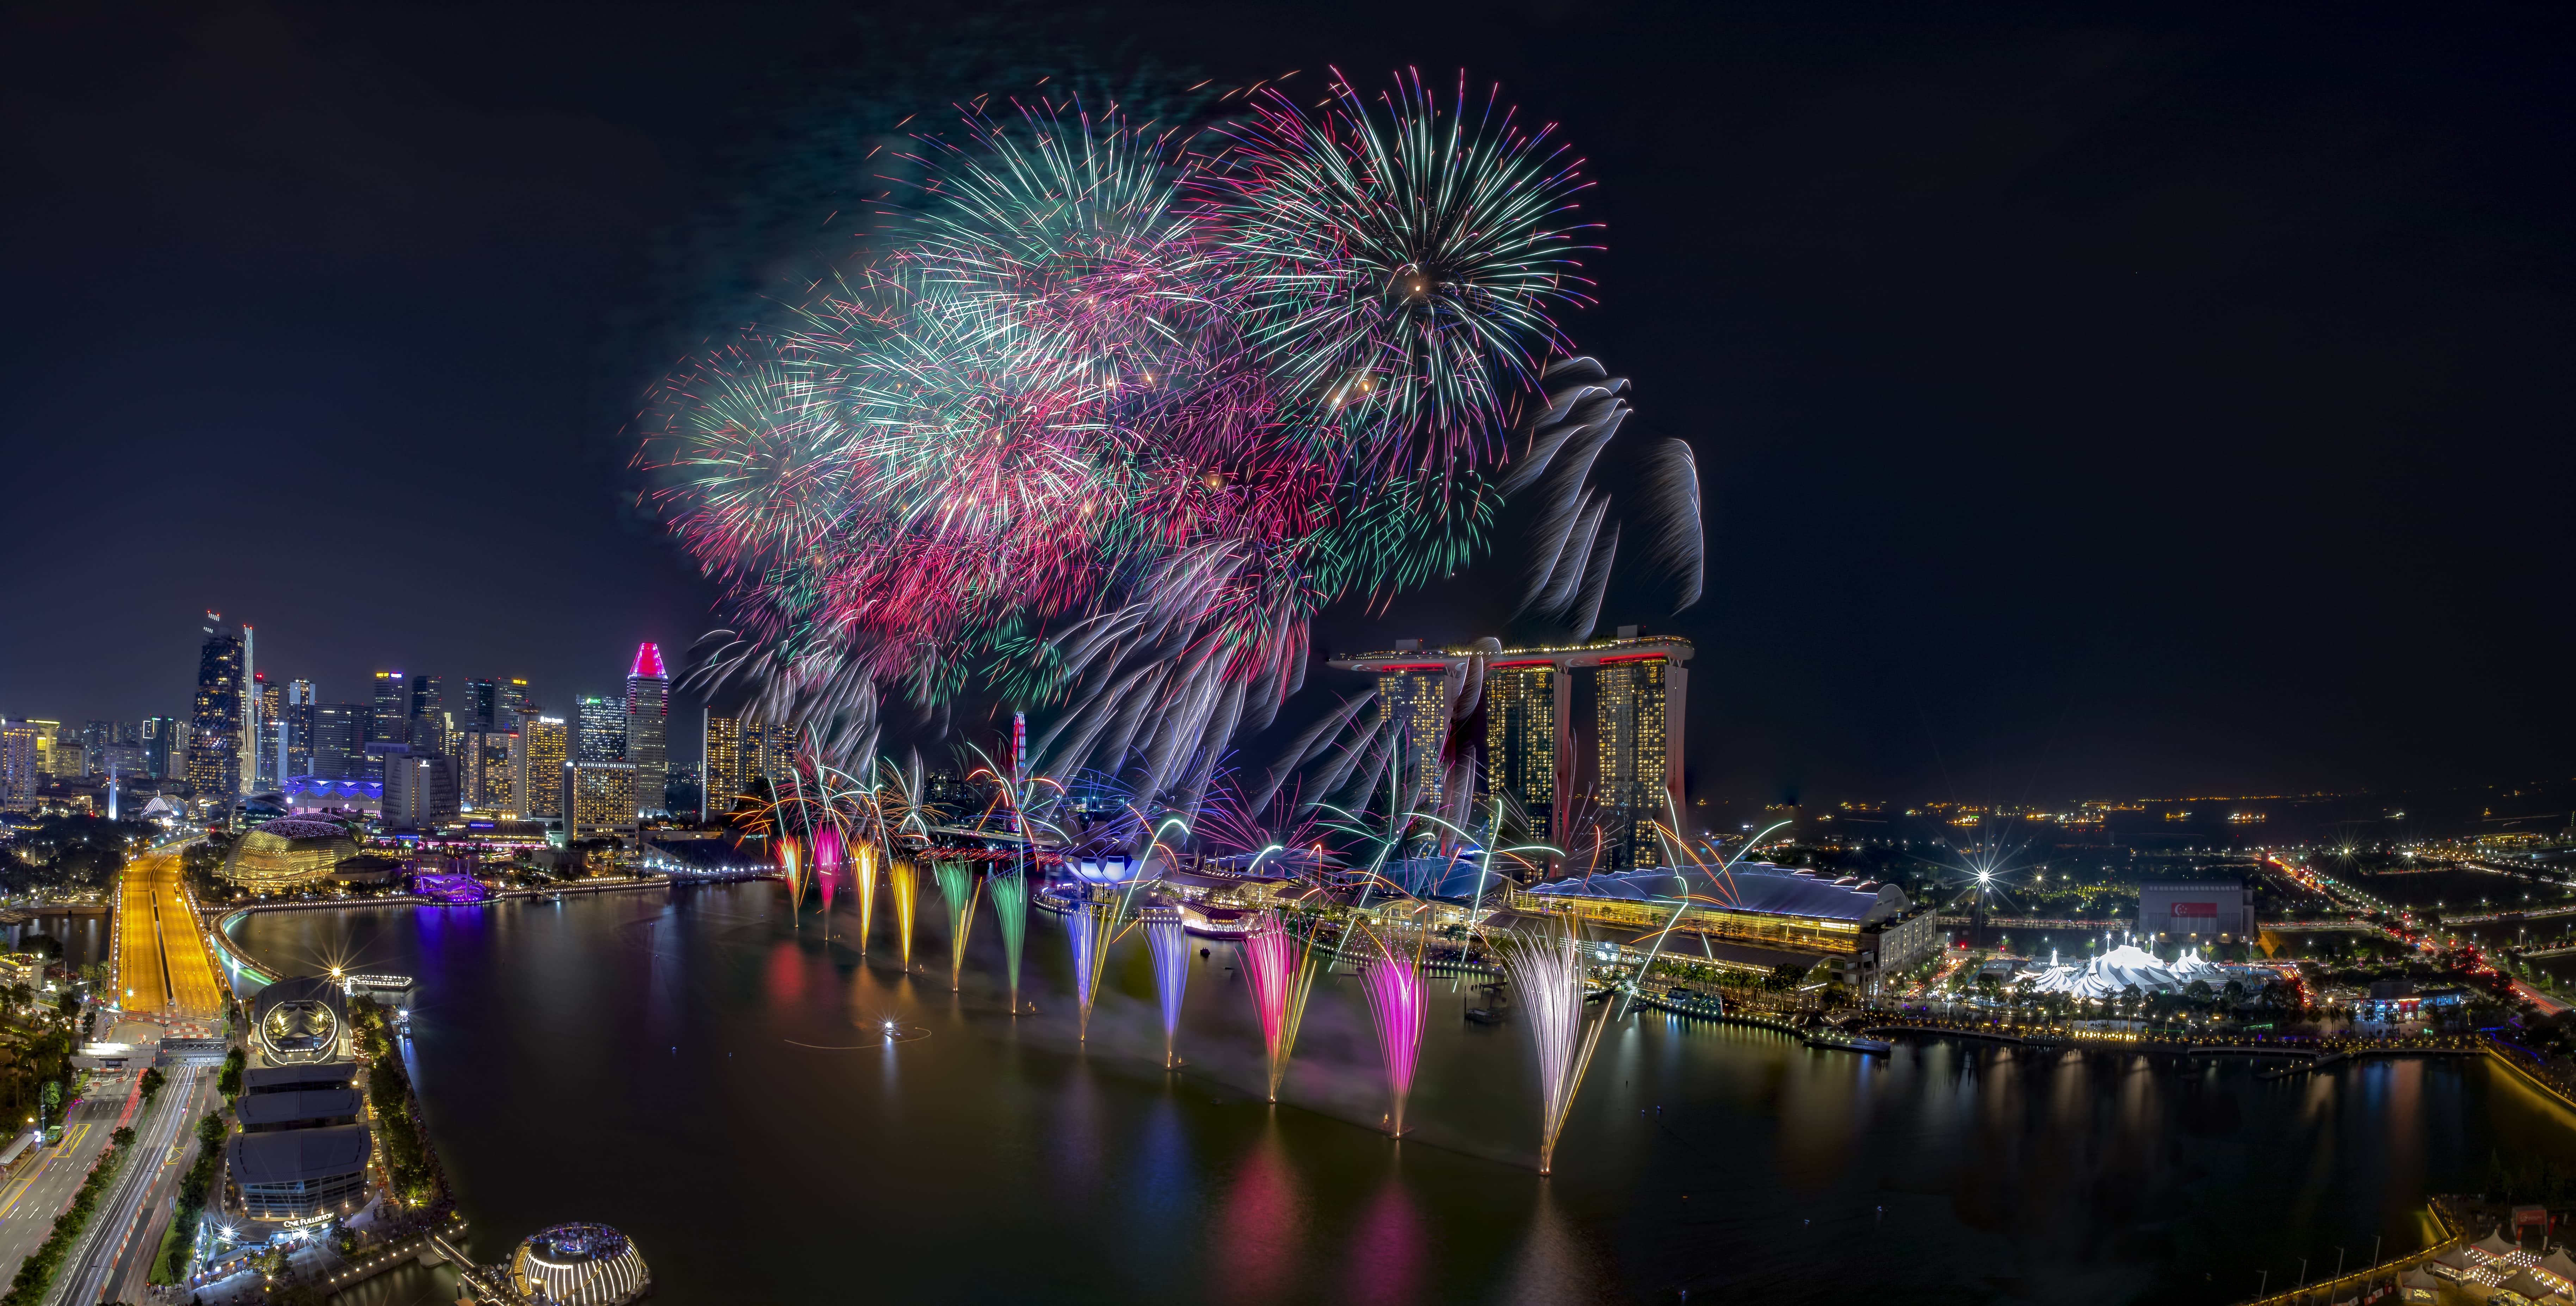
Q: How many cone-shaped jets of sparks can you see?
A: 11